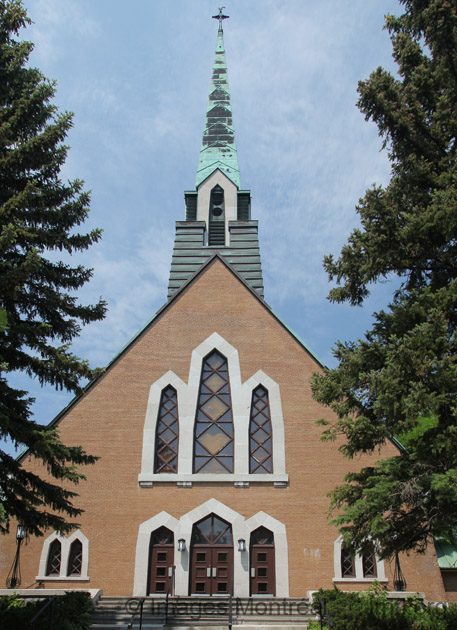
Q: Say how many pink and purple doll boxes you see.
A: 0